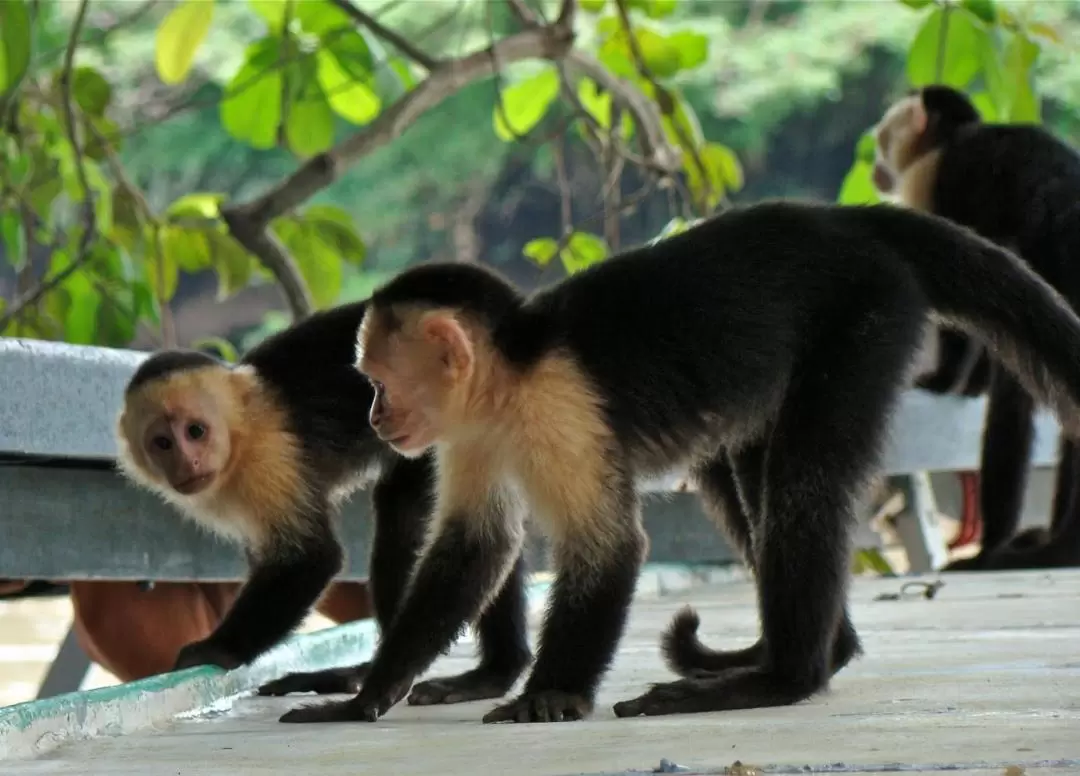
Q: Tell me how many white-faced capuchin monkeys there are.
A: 3